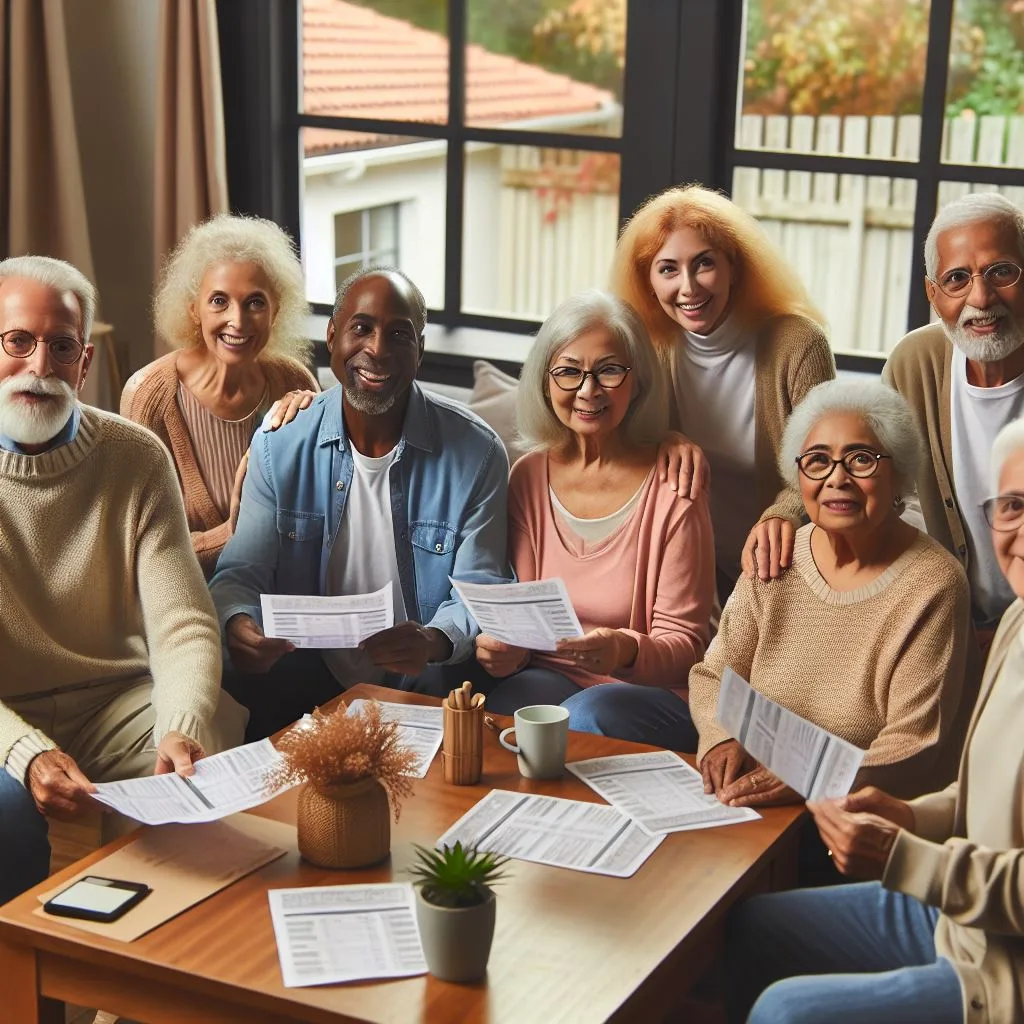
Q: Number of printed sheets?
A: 8